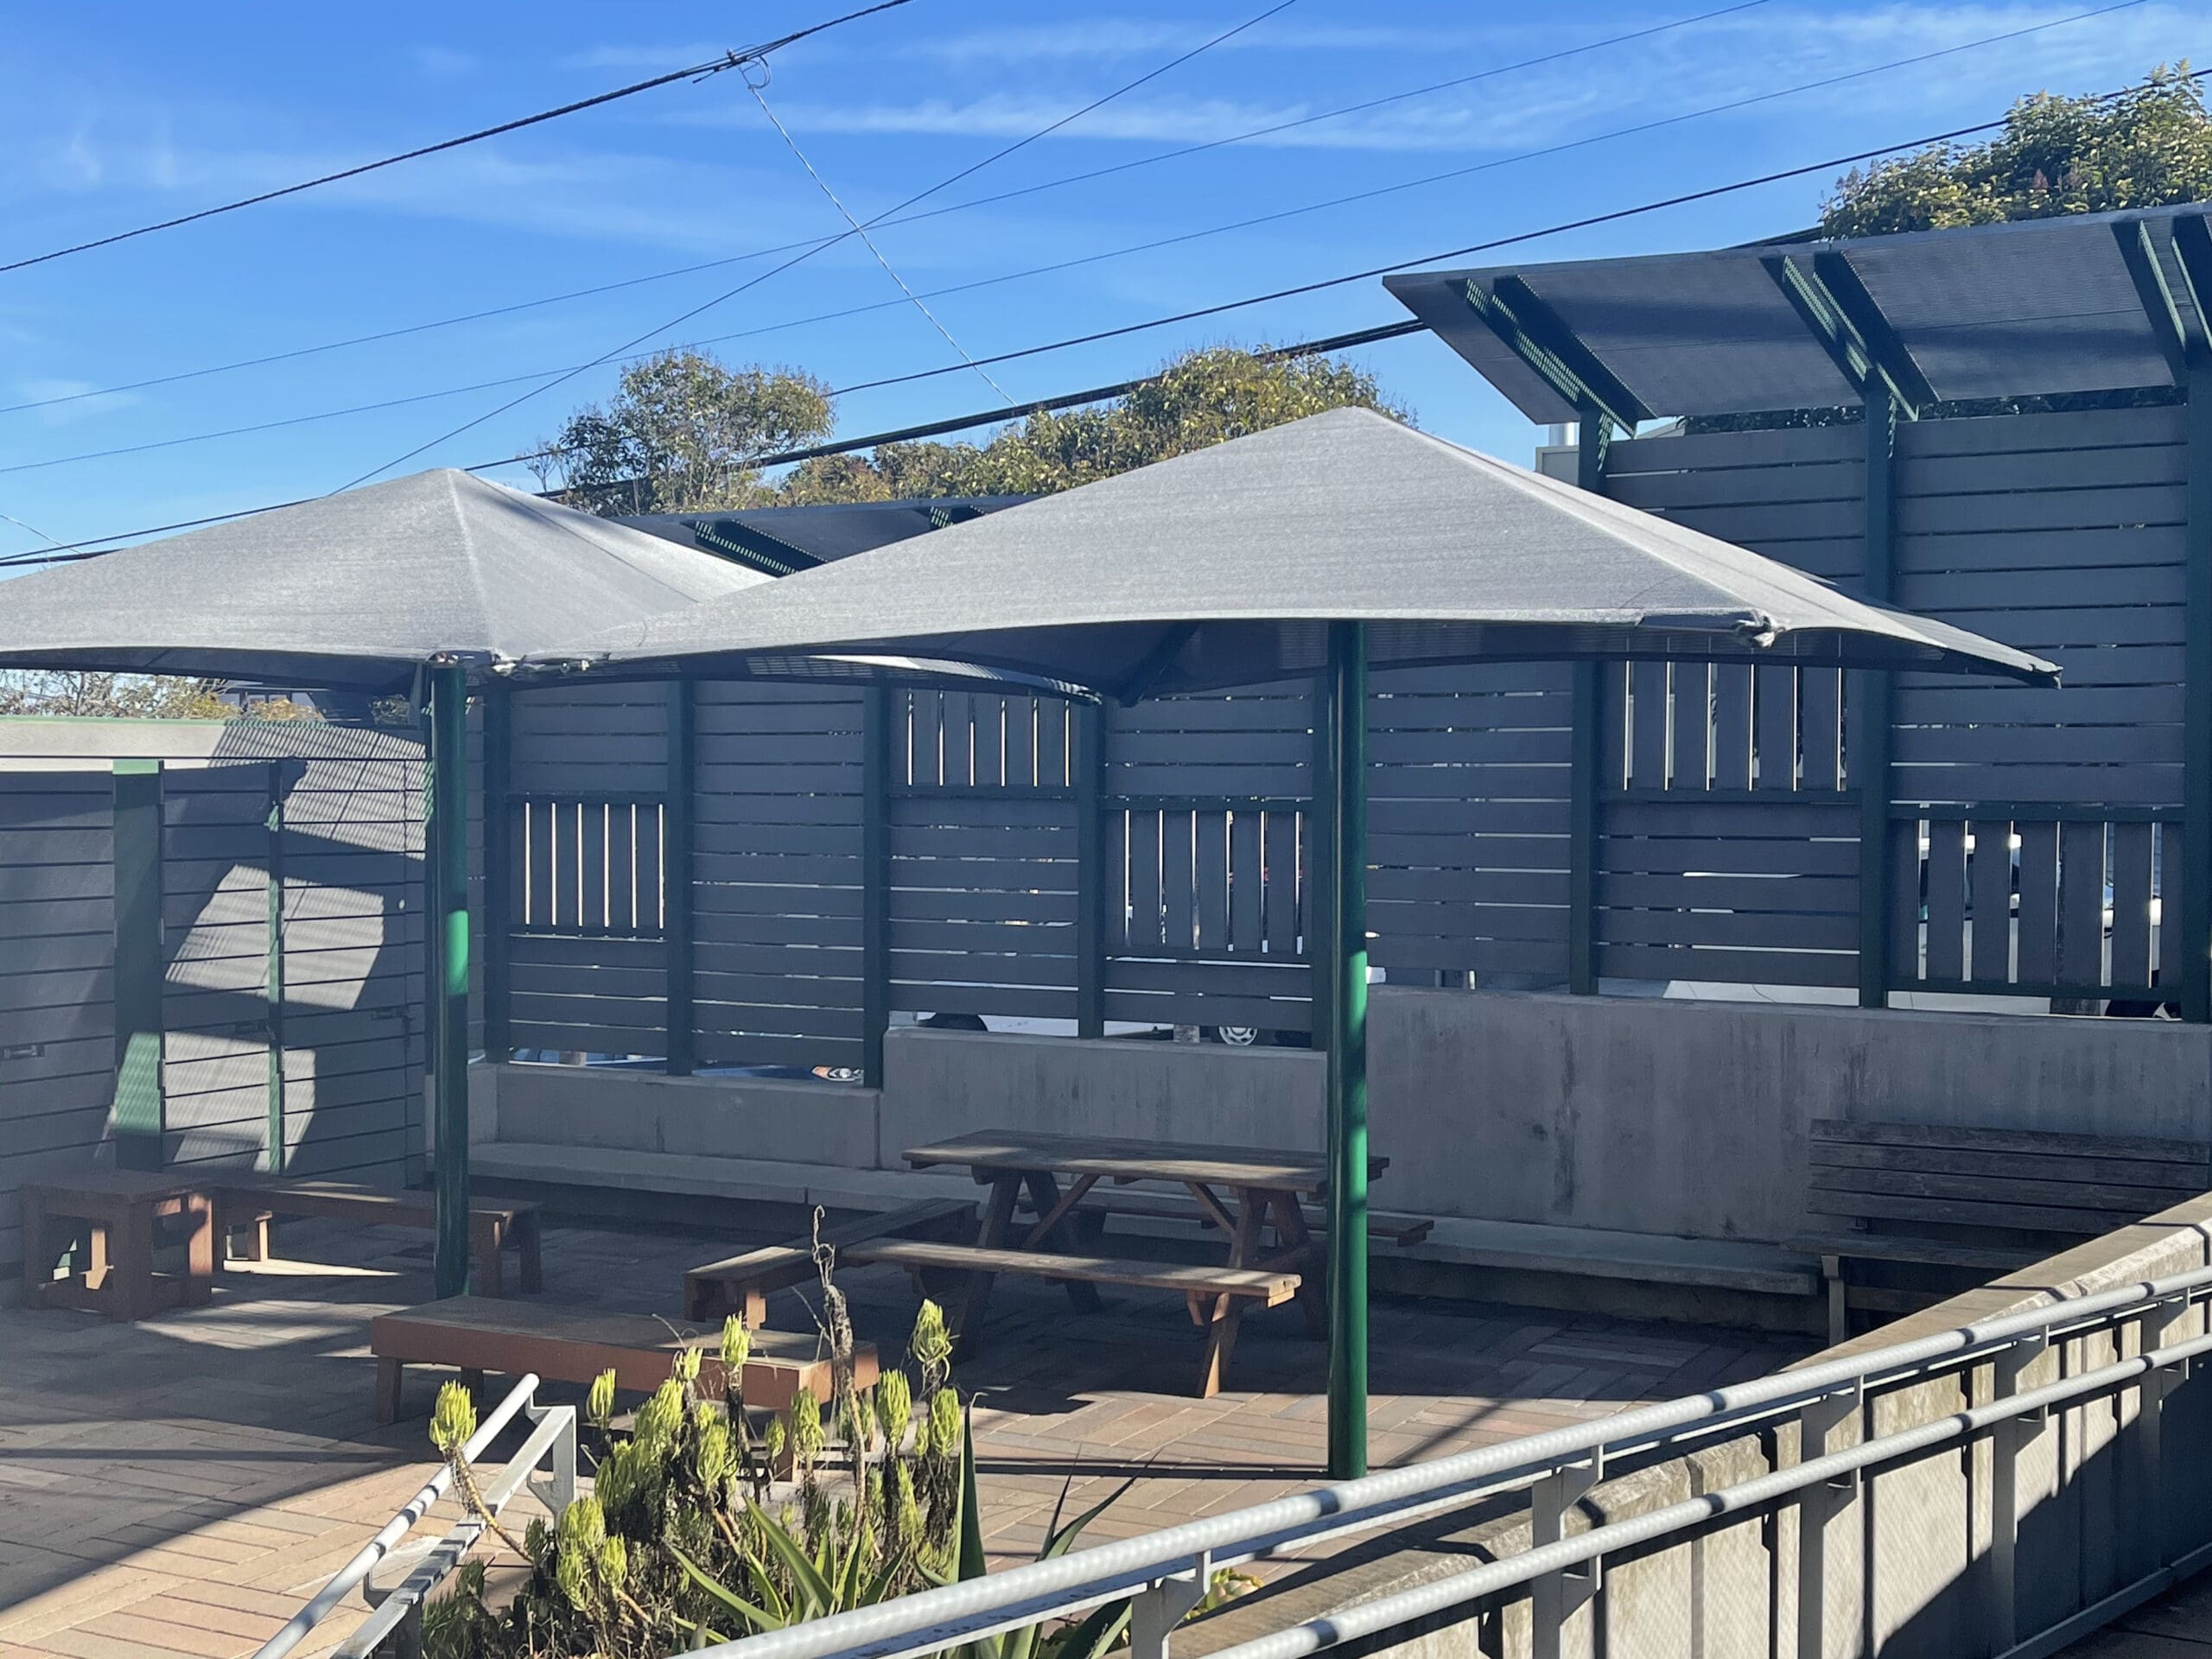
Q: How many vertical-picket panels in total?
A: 5